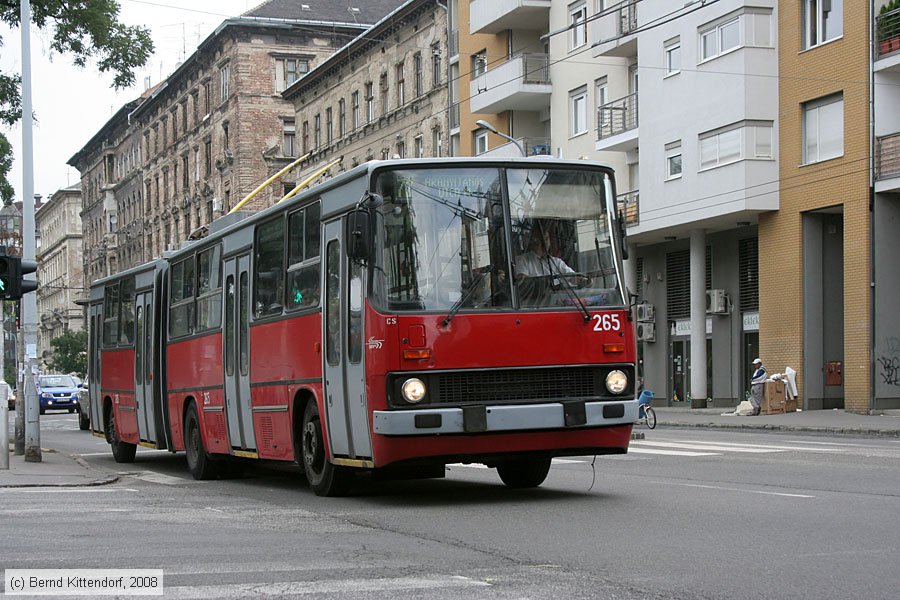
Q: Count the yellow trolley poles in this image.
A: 2